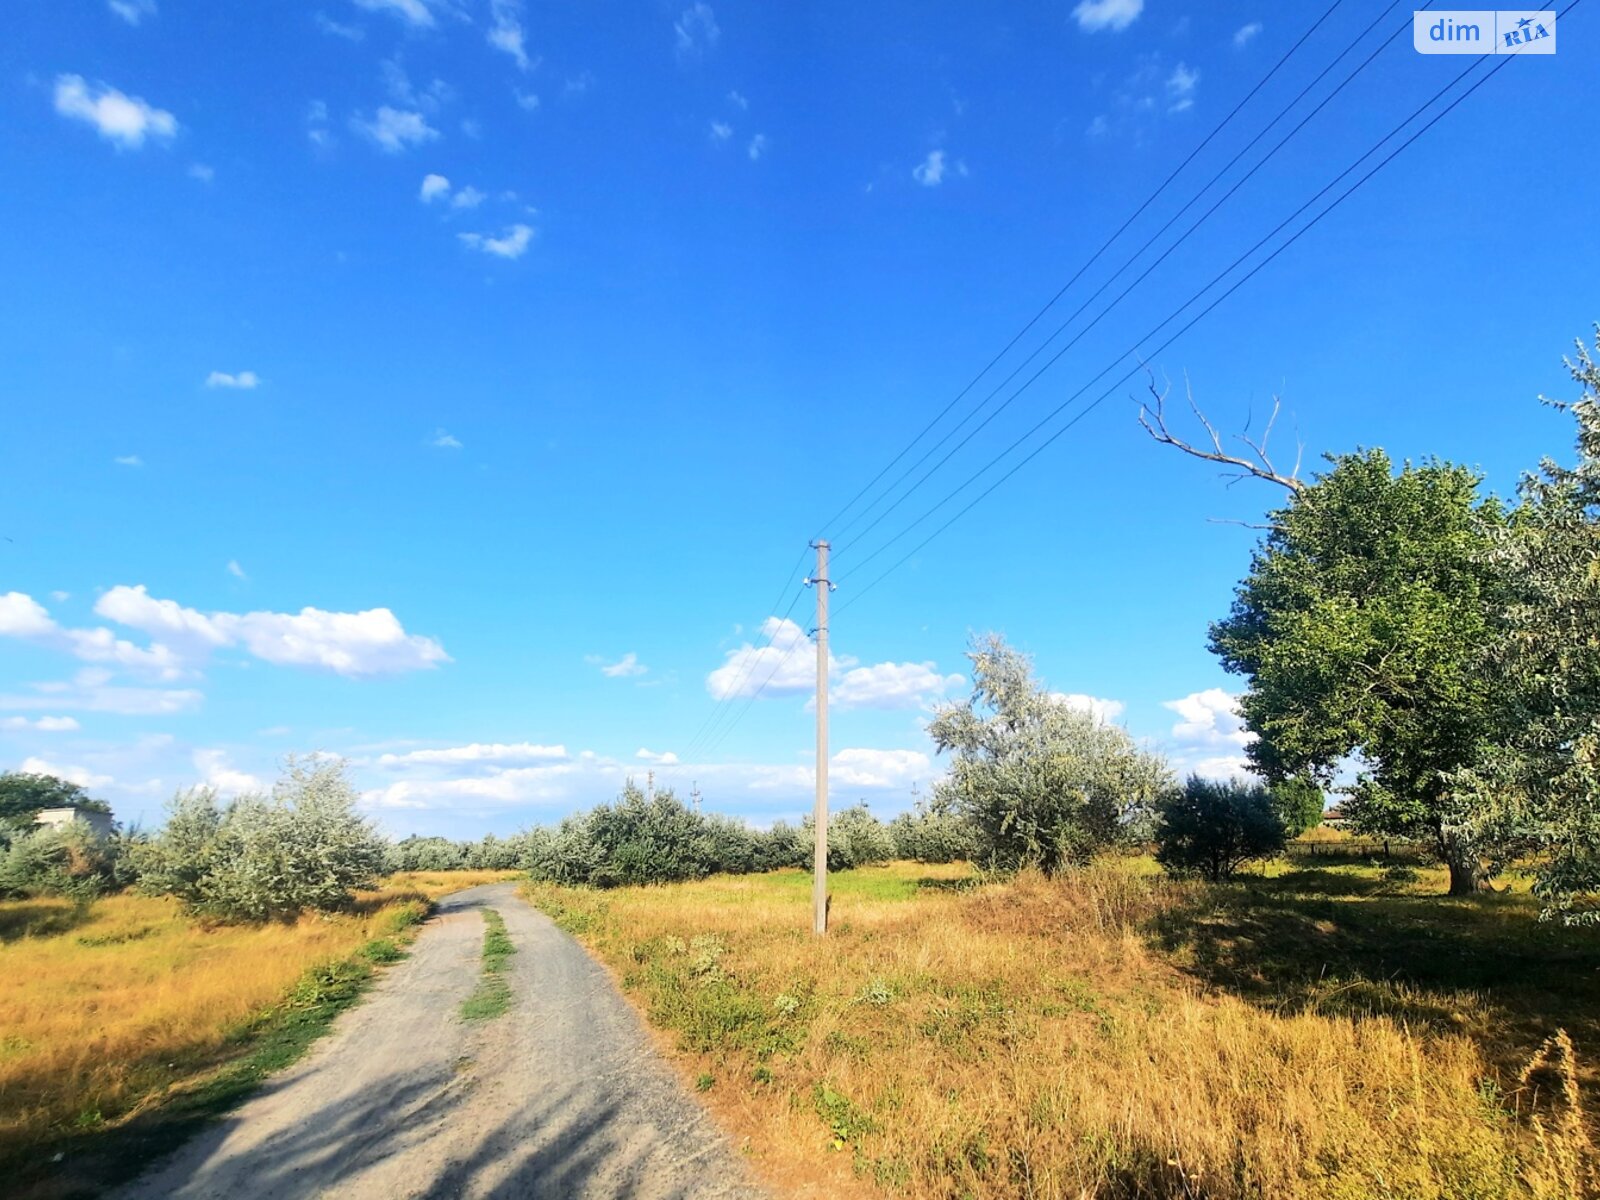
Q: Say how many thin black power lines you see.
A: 5